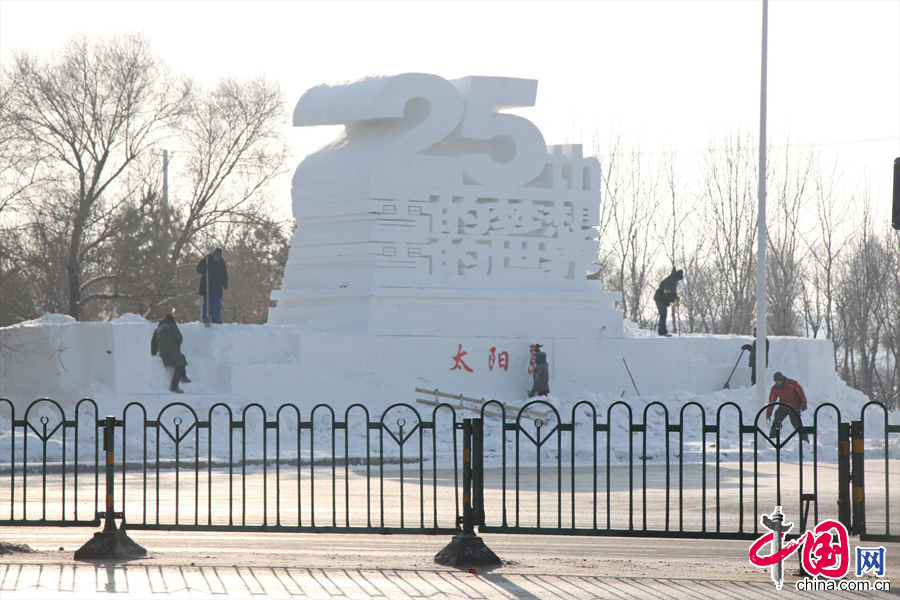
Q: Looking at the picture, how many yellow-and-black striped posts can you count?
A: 4